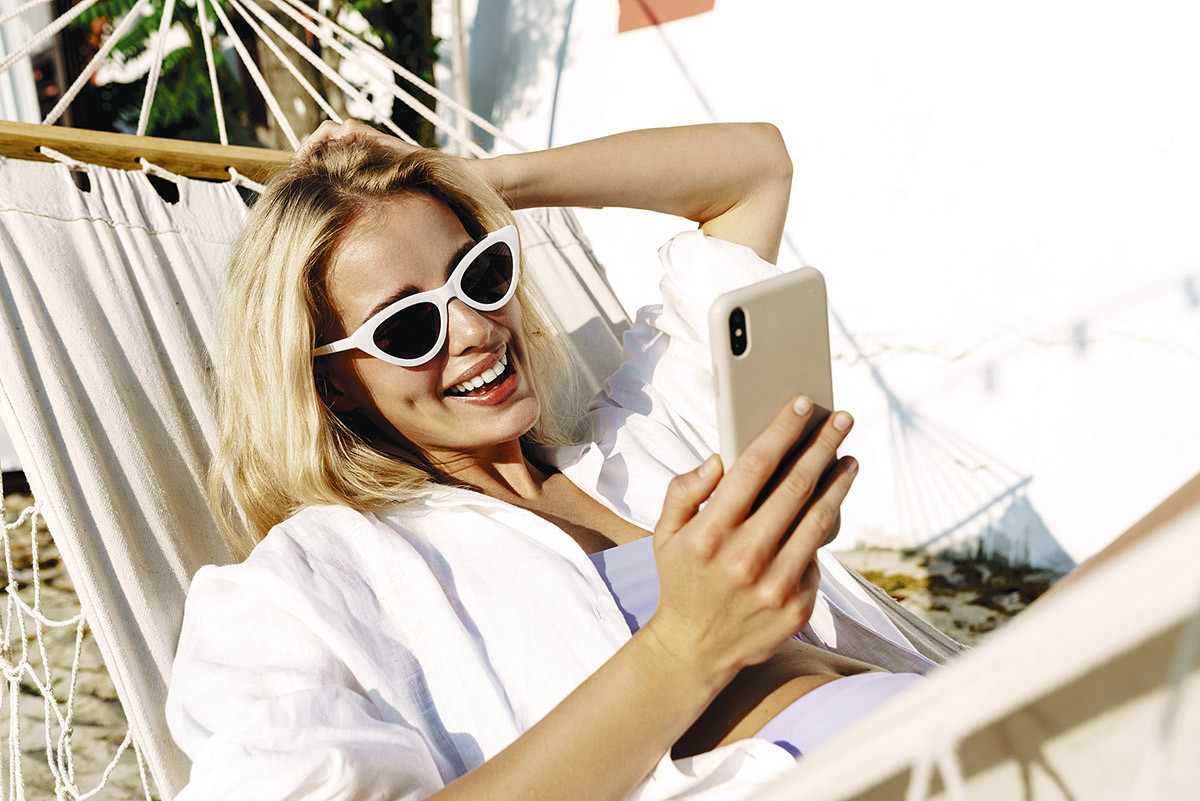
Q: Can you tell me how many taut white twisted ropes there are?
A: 10